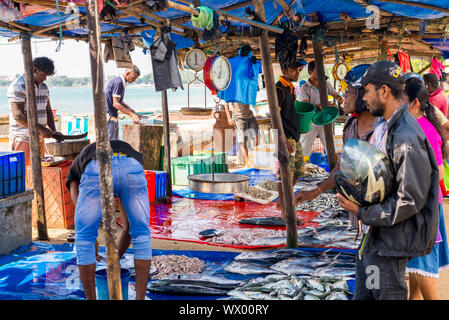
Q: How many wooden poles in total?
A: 5